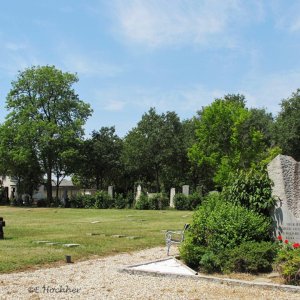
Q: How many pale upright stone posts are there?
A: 4